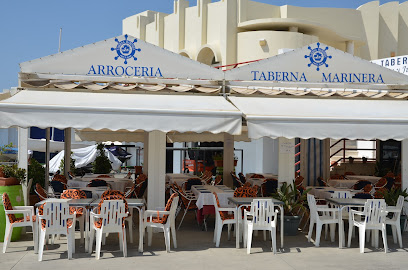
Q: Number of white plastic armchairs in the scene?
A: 13